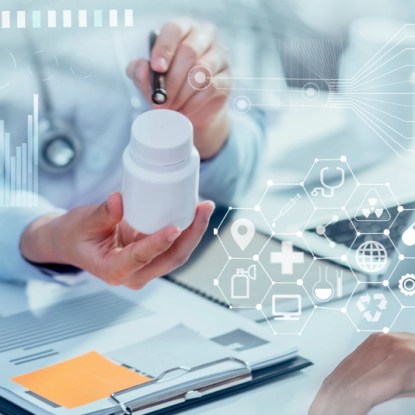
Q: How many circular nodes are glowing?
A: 3